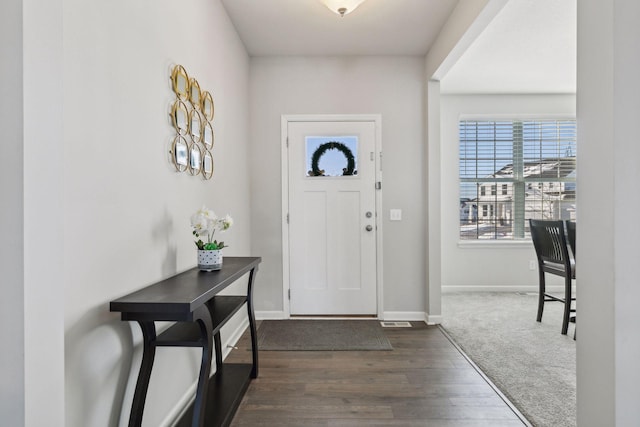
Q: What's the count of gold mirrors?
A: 9